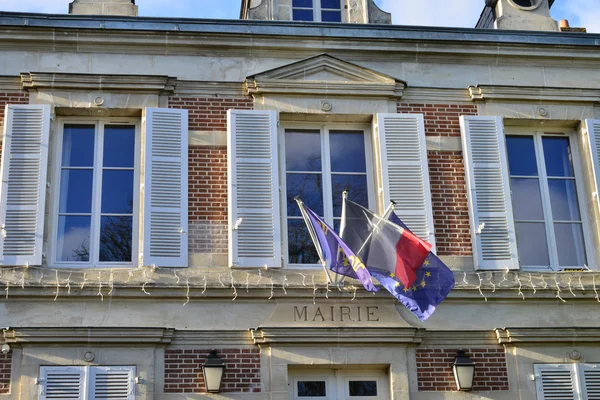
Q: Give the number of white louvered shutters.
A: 10